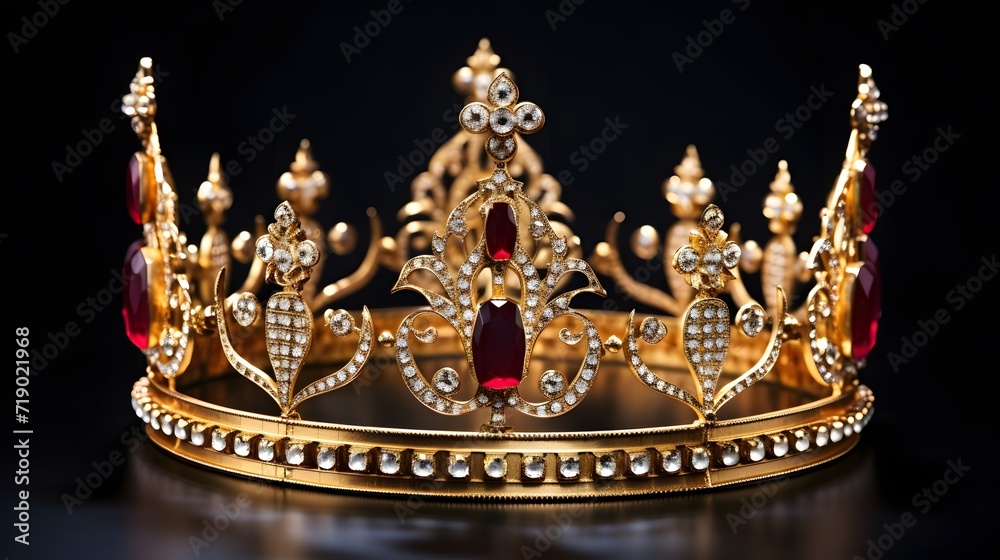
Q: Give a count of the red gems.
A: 6